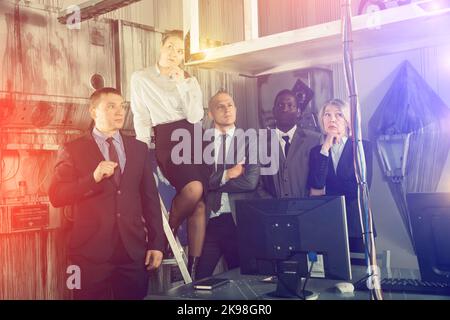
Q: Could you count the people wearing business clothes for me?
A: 5